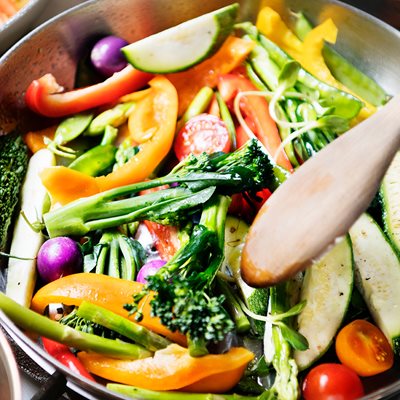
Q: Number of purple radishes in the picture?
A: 3